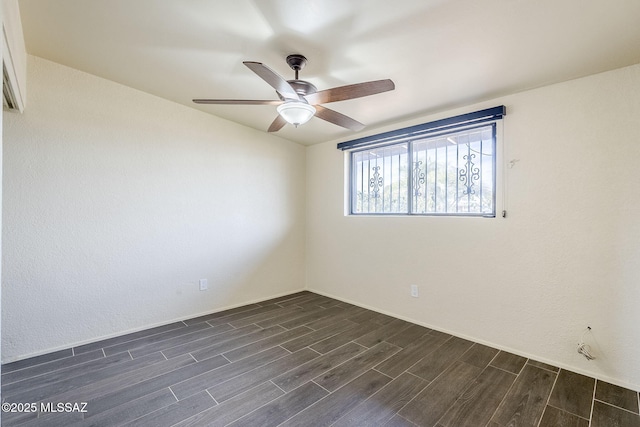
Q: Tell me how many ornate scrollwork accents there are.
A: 3